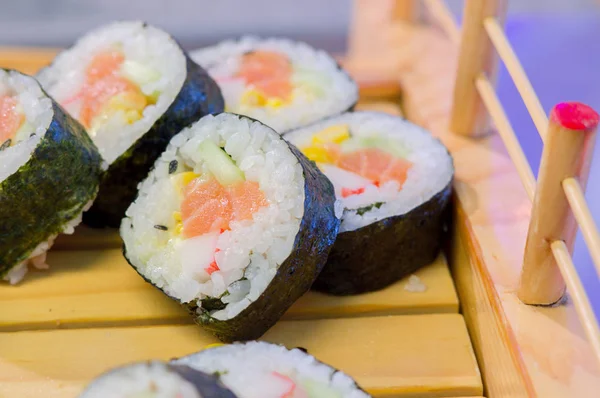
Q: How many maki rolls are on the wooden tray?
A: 7